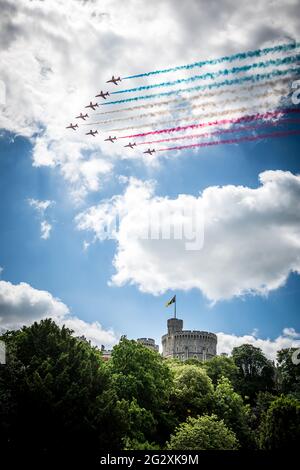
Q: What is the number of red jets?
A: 9